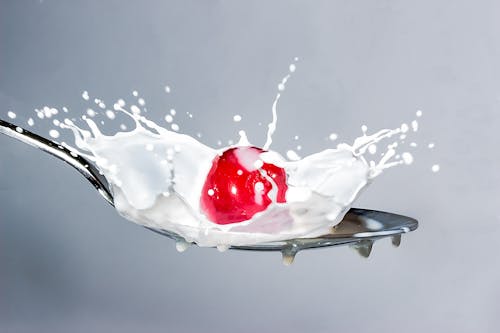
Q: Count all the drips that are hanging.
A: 5